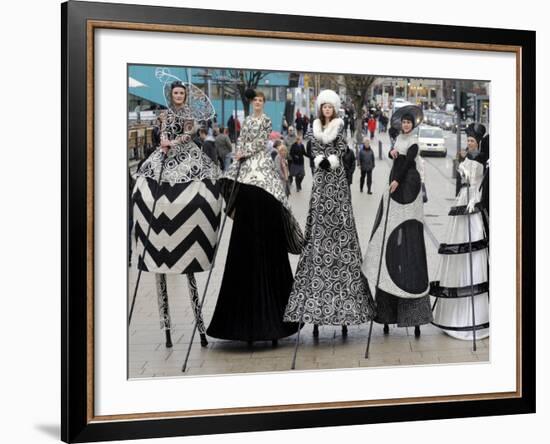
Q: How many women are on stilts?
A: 5